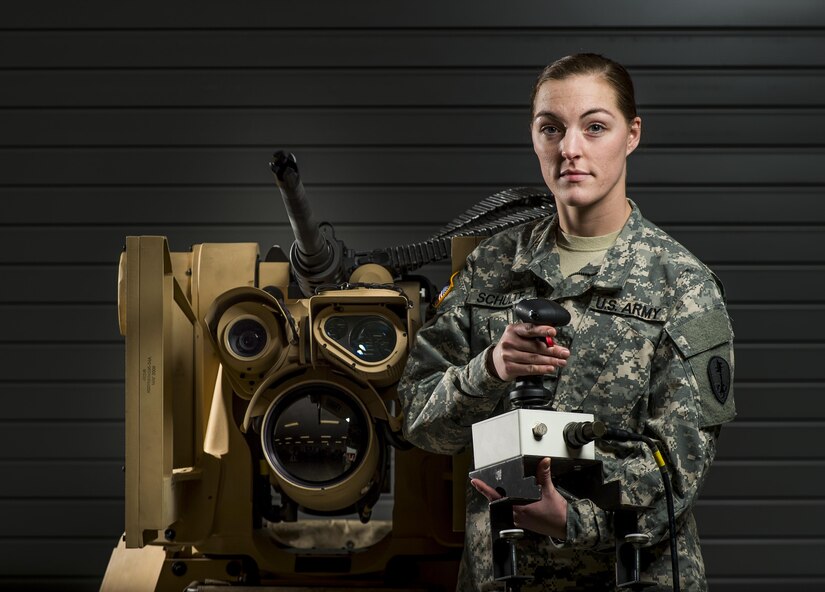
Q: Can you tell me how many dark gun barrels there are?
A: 1